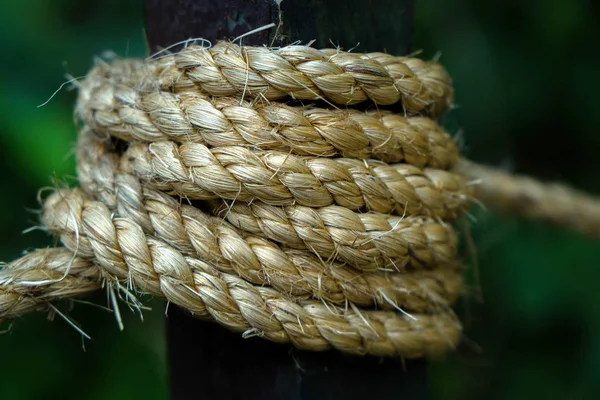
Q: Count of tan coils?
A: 6